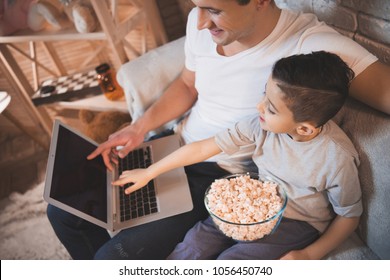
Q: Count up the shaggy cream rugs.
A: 1